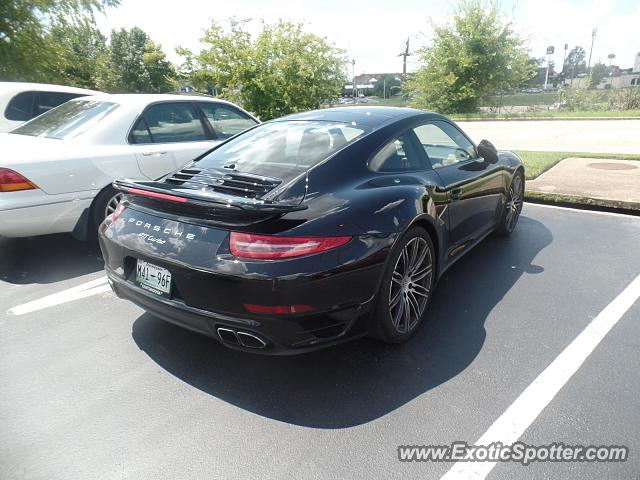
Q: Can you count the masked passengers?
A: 0